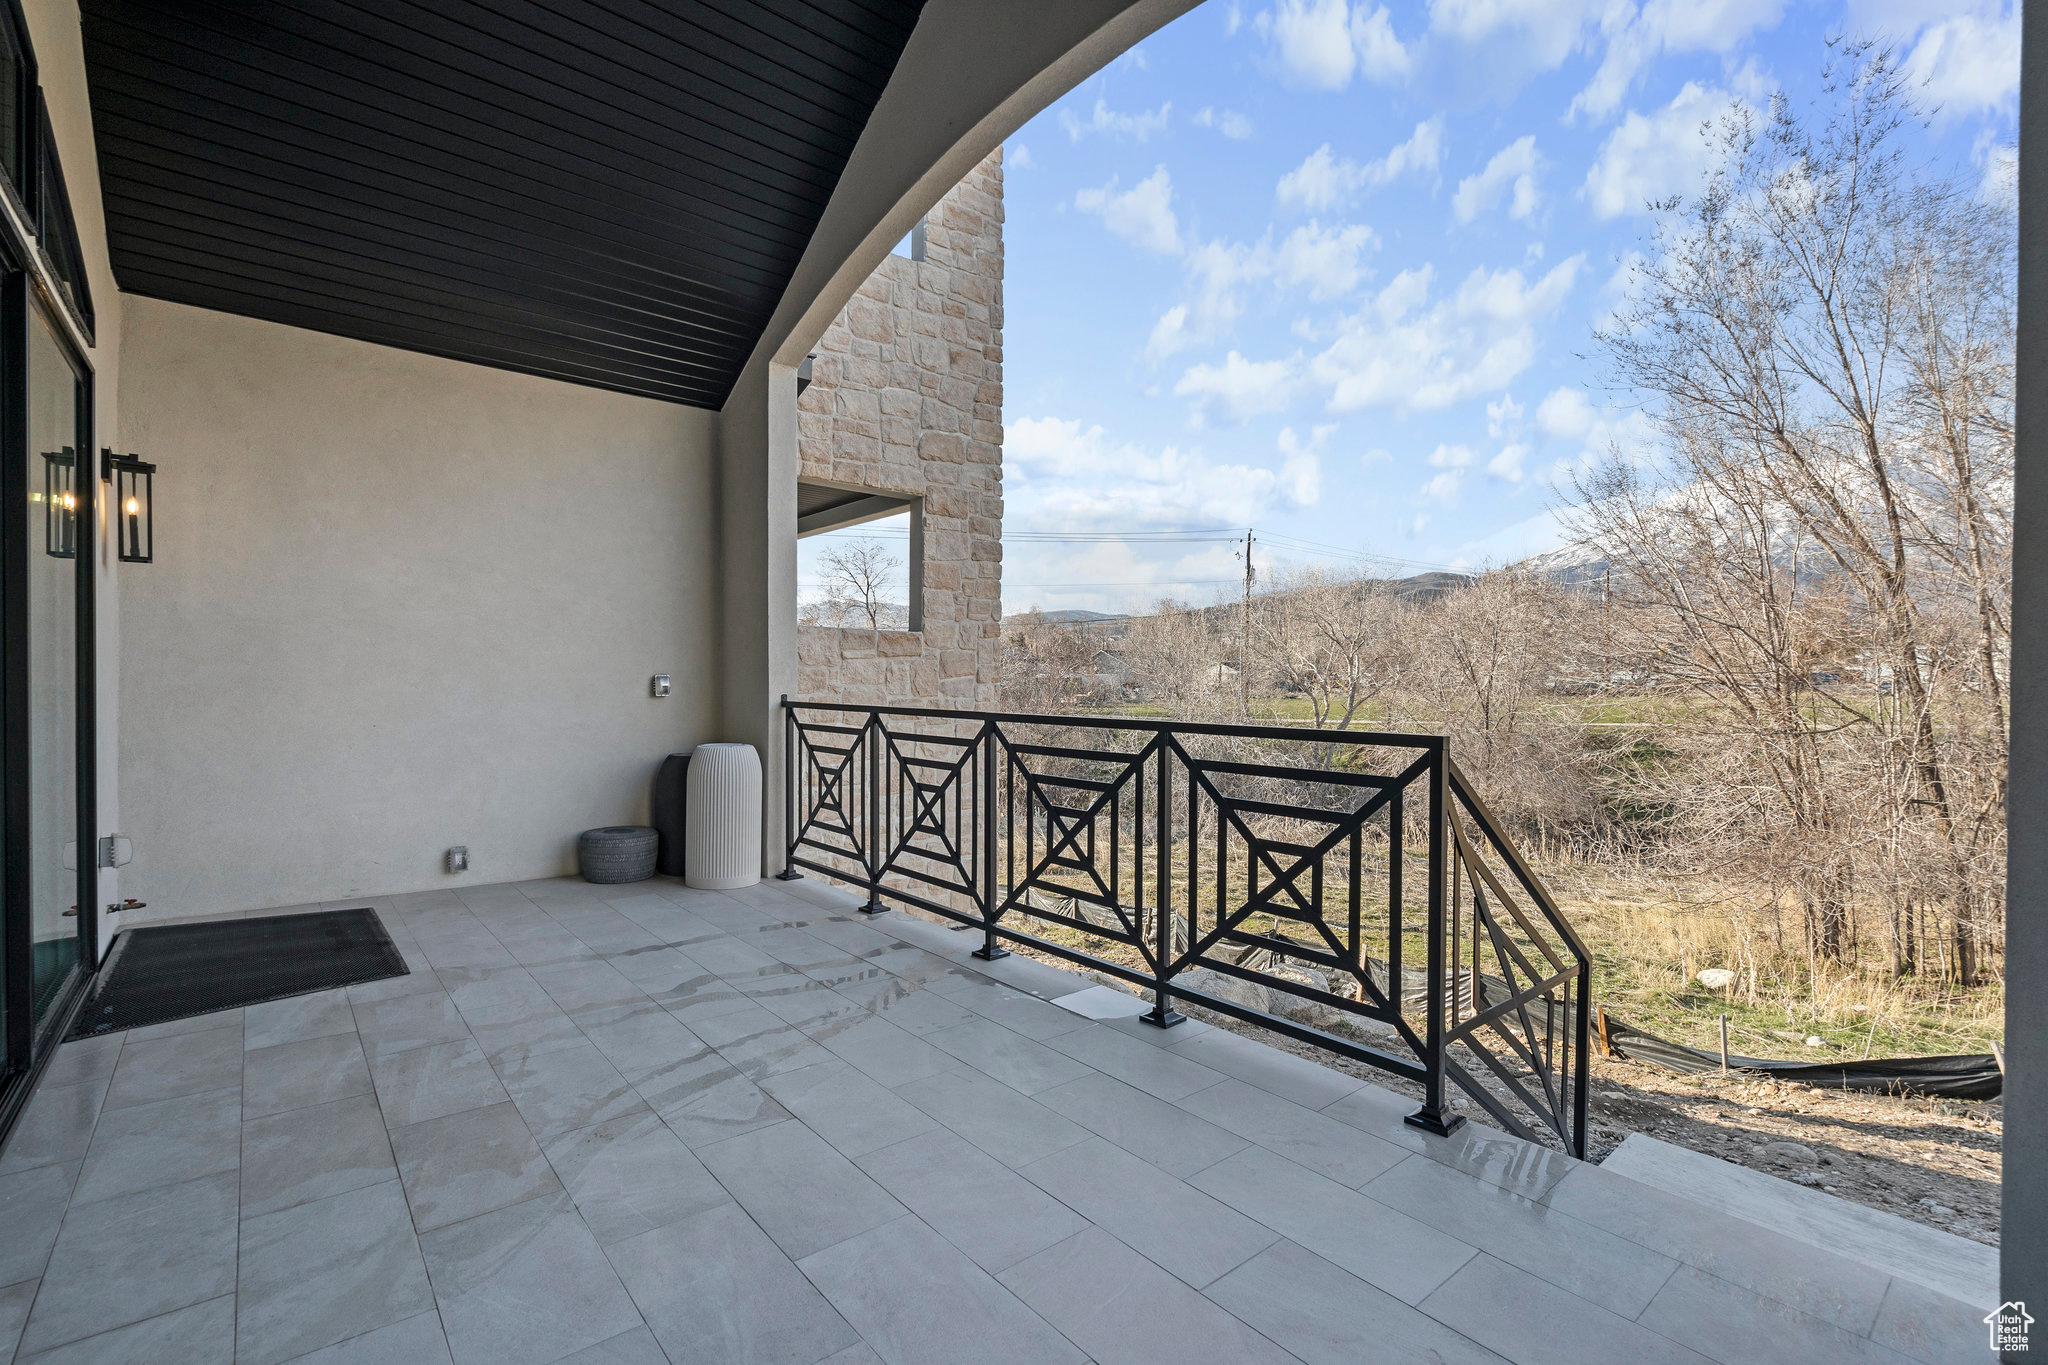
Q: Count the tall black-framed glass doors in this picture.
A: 1